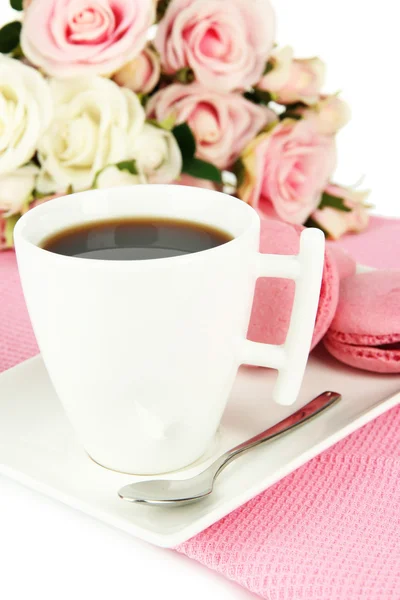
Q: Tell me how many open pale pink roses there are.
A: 4